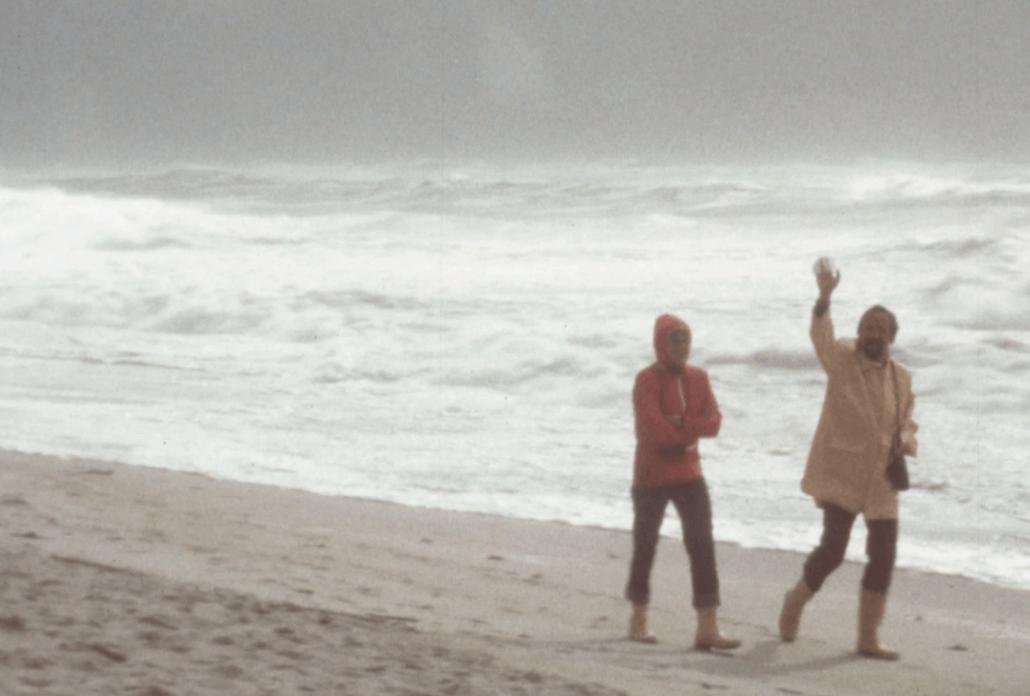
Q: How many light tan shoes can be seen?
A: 4